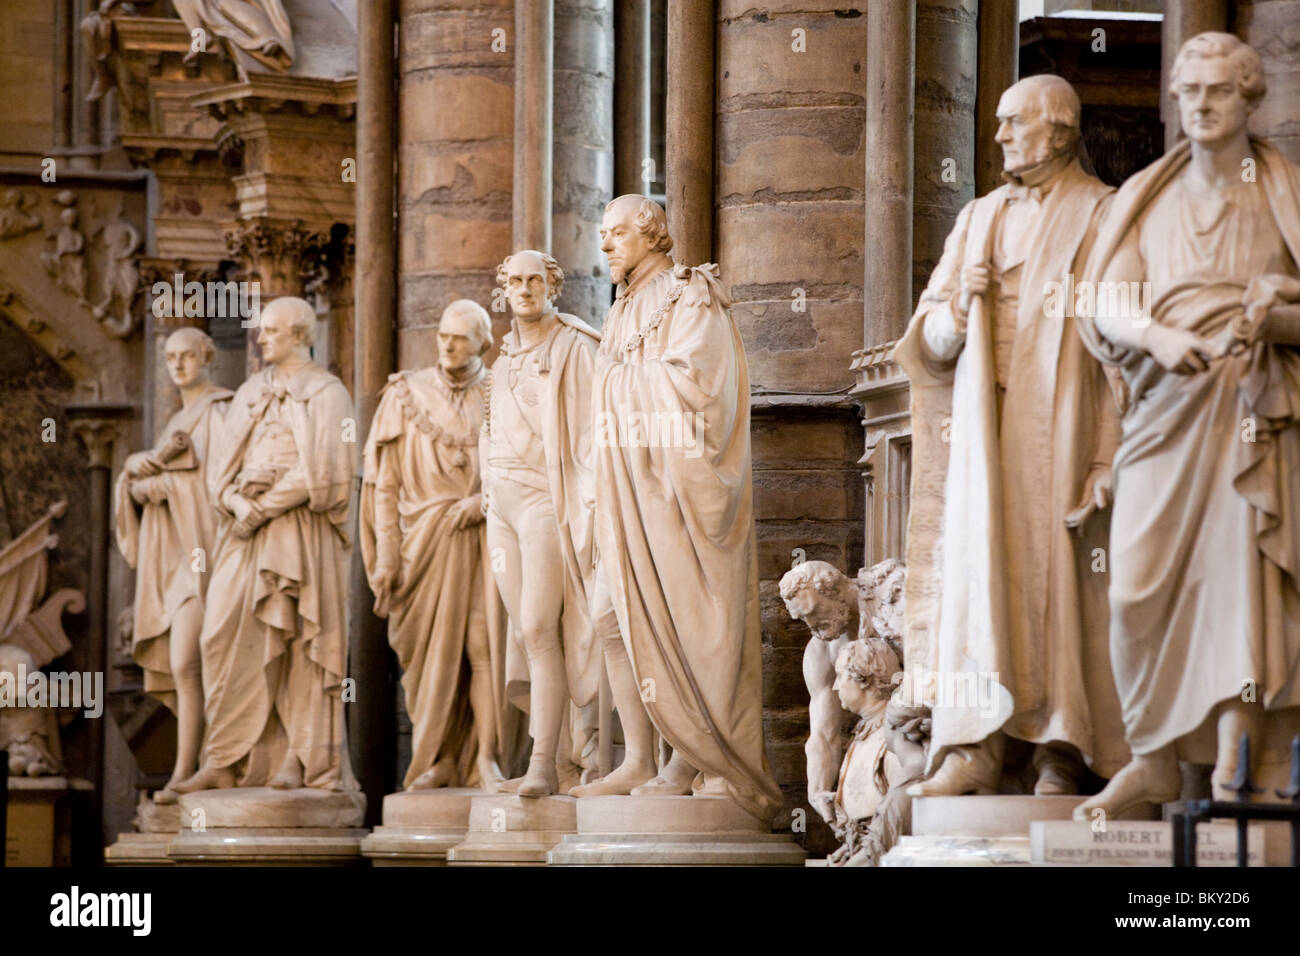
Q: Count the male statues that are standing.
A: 7